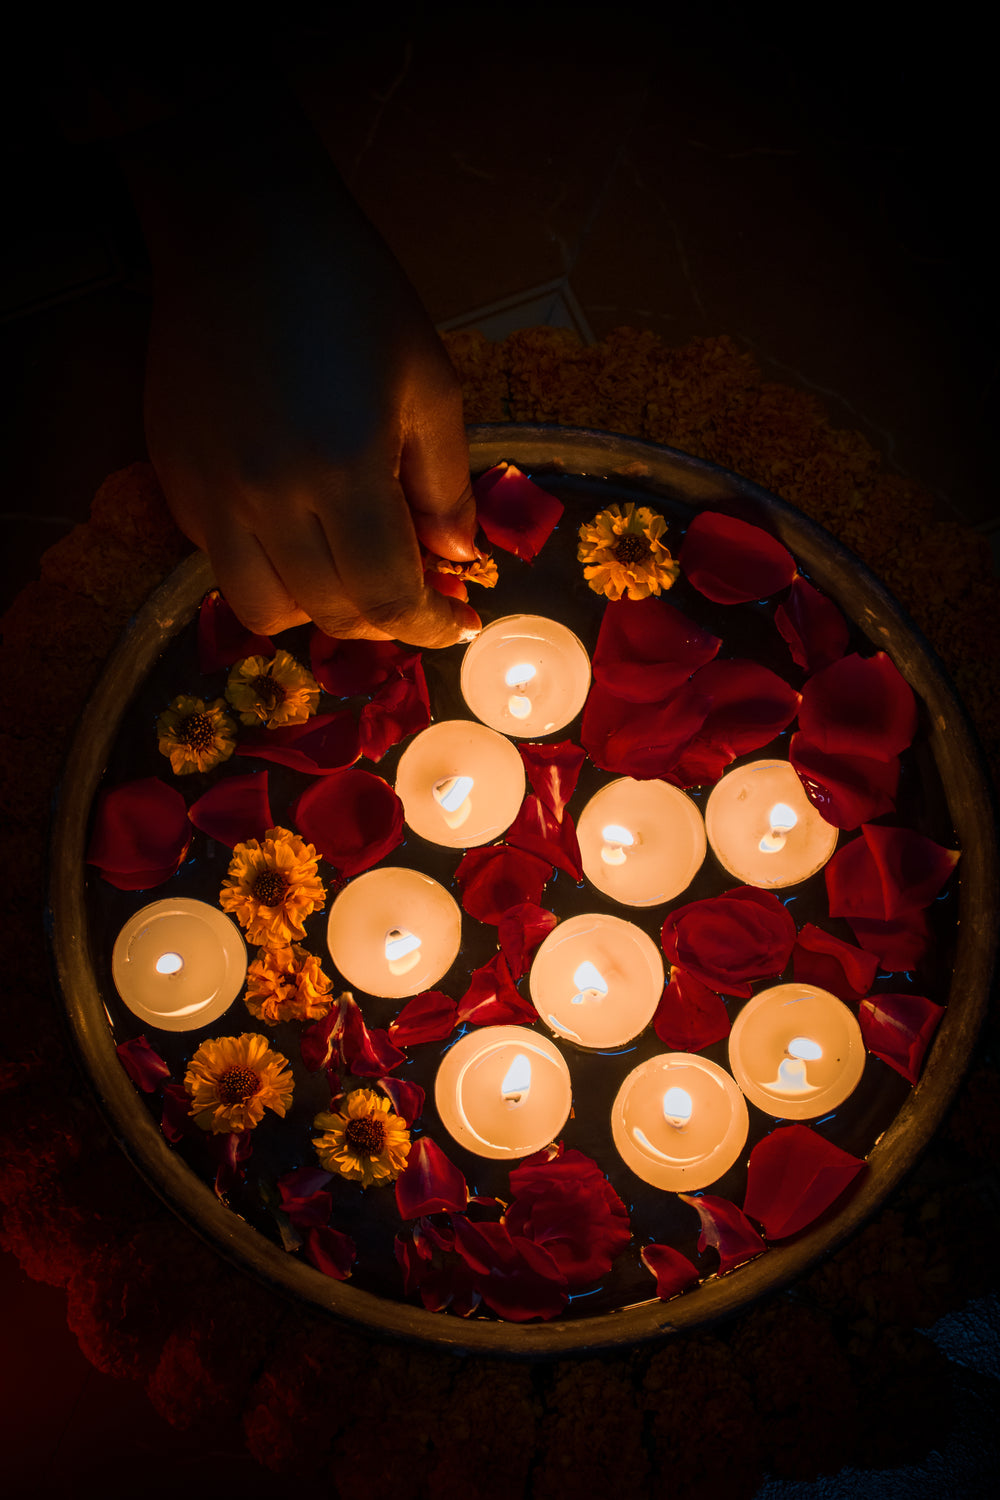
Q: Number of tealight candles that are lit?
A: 10